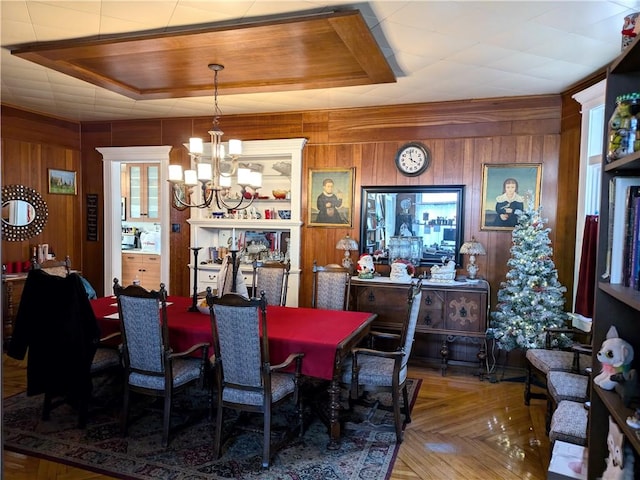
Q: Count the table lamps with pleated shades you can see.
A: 2